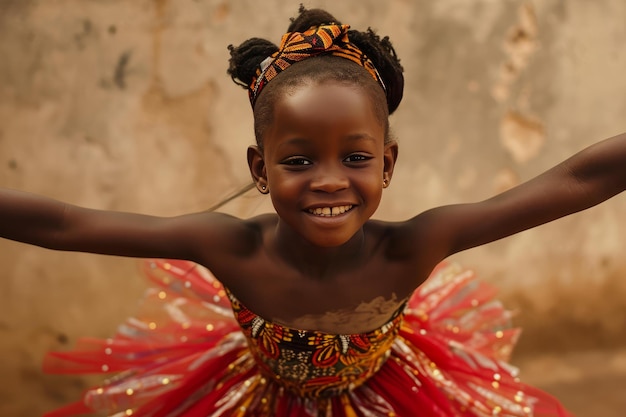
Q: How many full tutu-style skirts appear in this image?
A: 1